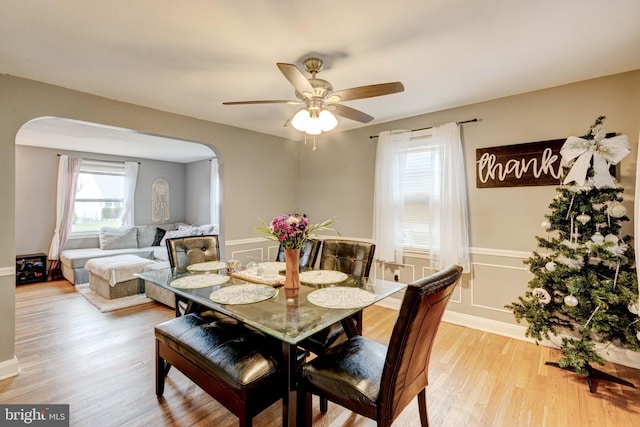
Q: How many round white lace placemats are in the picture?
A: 6